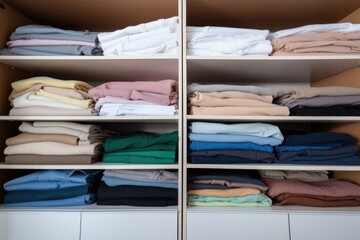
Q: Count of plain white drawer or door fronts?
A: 4